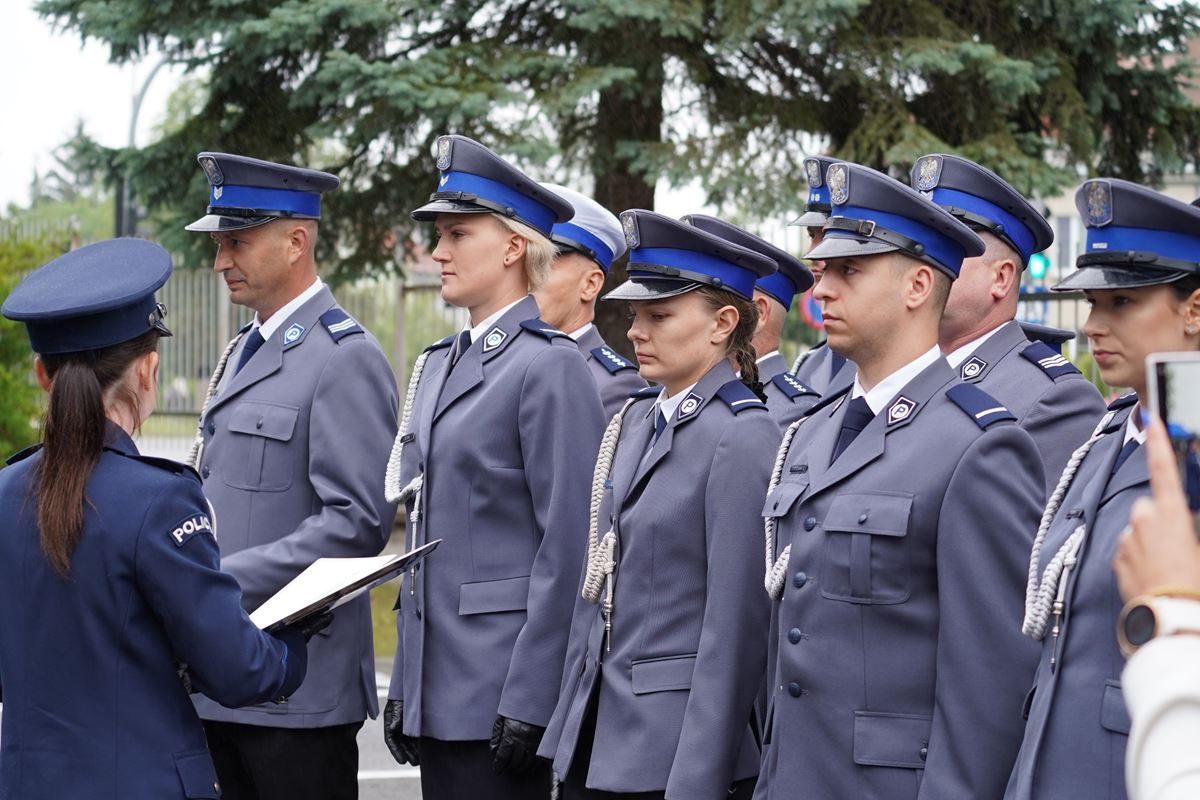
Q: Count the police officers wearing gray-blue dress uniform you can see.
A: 9